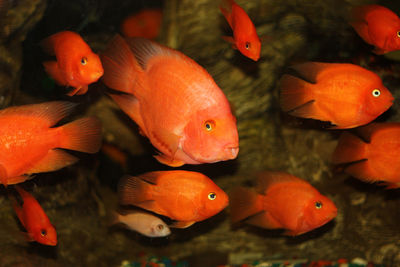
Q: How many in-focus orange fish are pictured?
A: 10